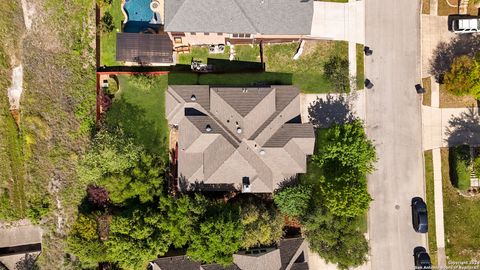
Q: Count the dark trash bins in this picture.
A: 3